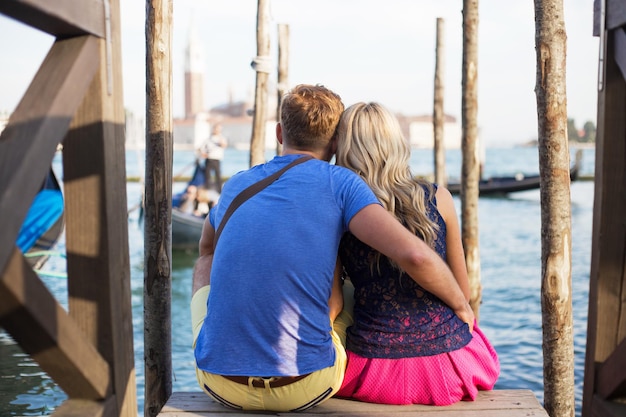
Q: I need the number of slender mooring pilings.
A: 6